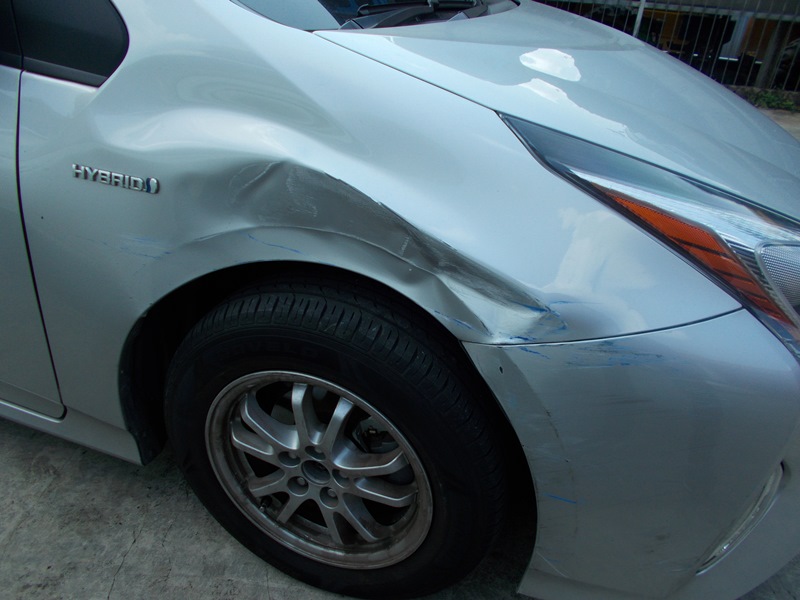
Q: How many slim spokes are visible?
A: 10